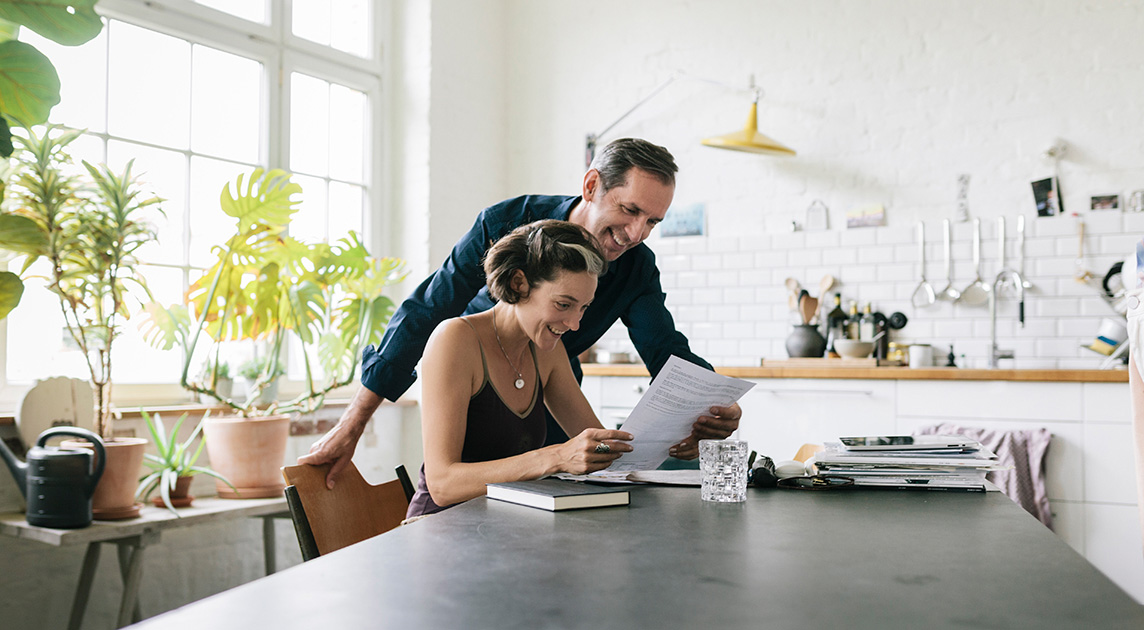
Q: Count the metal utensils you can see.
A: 5